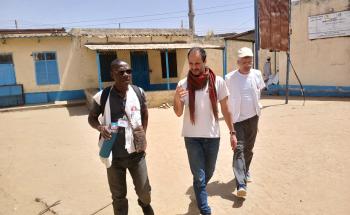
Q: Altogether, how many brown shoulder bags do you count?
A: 1